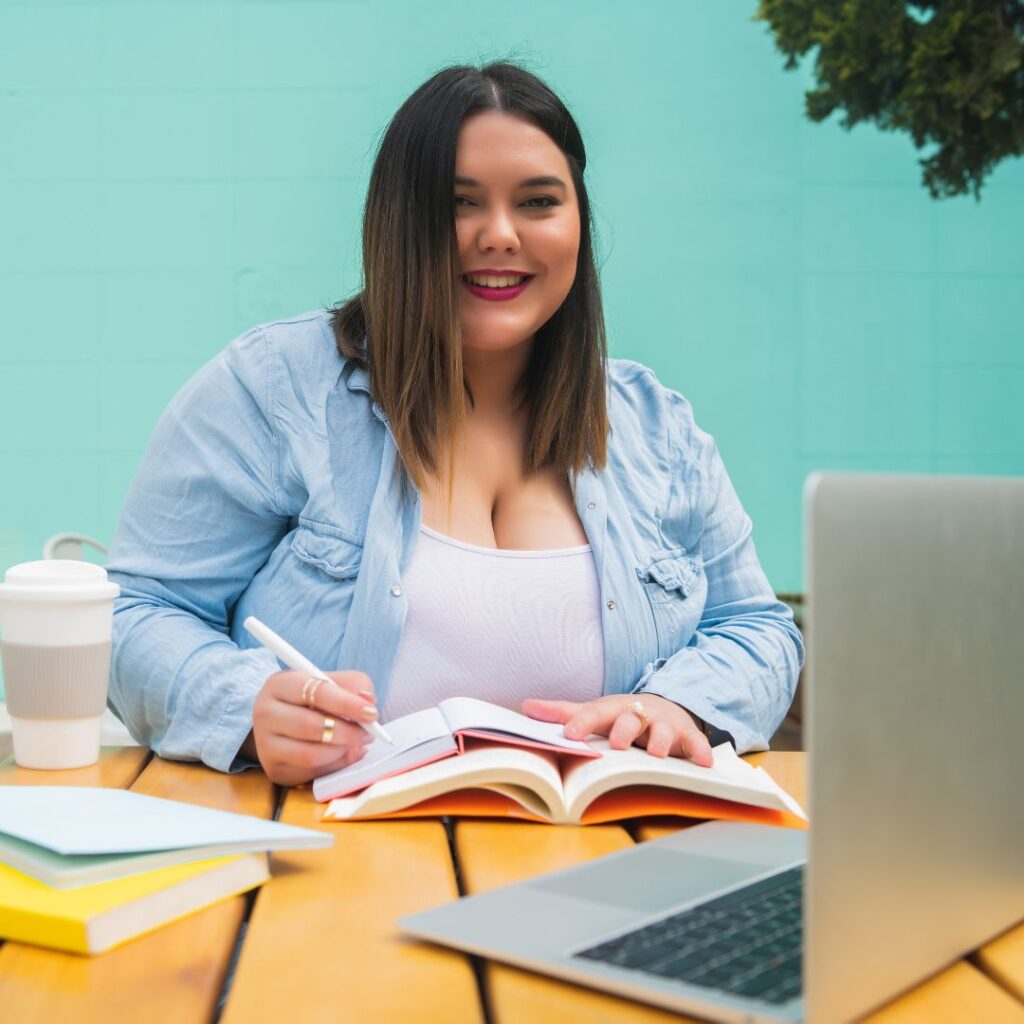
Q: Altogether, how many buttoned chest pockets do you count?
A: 2